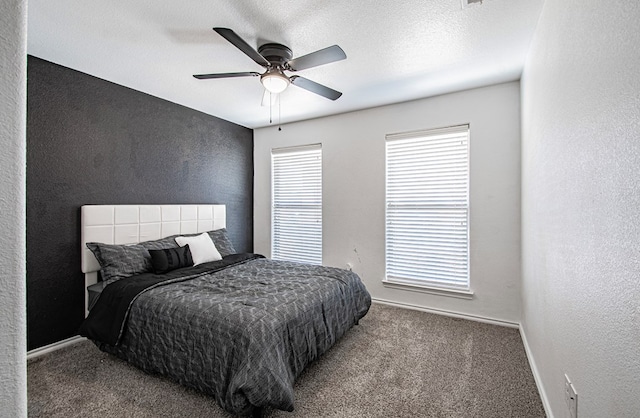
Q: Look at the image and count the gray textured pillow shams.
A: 2